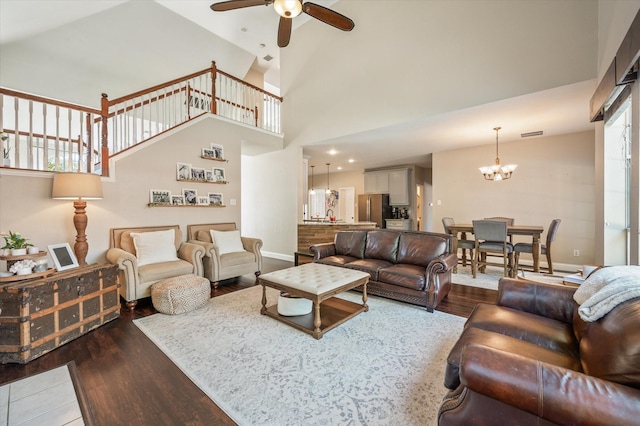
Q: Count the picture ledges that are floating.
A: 3